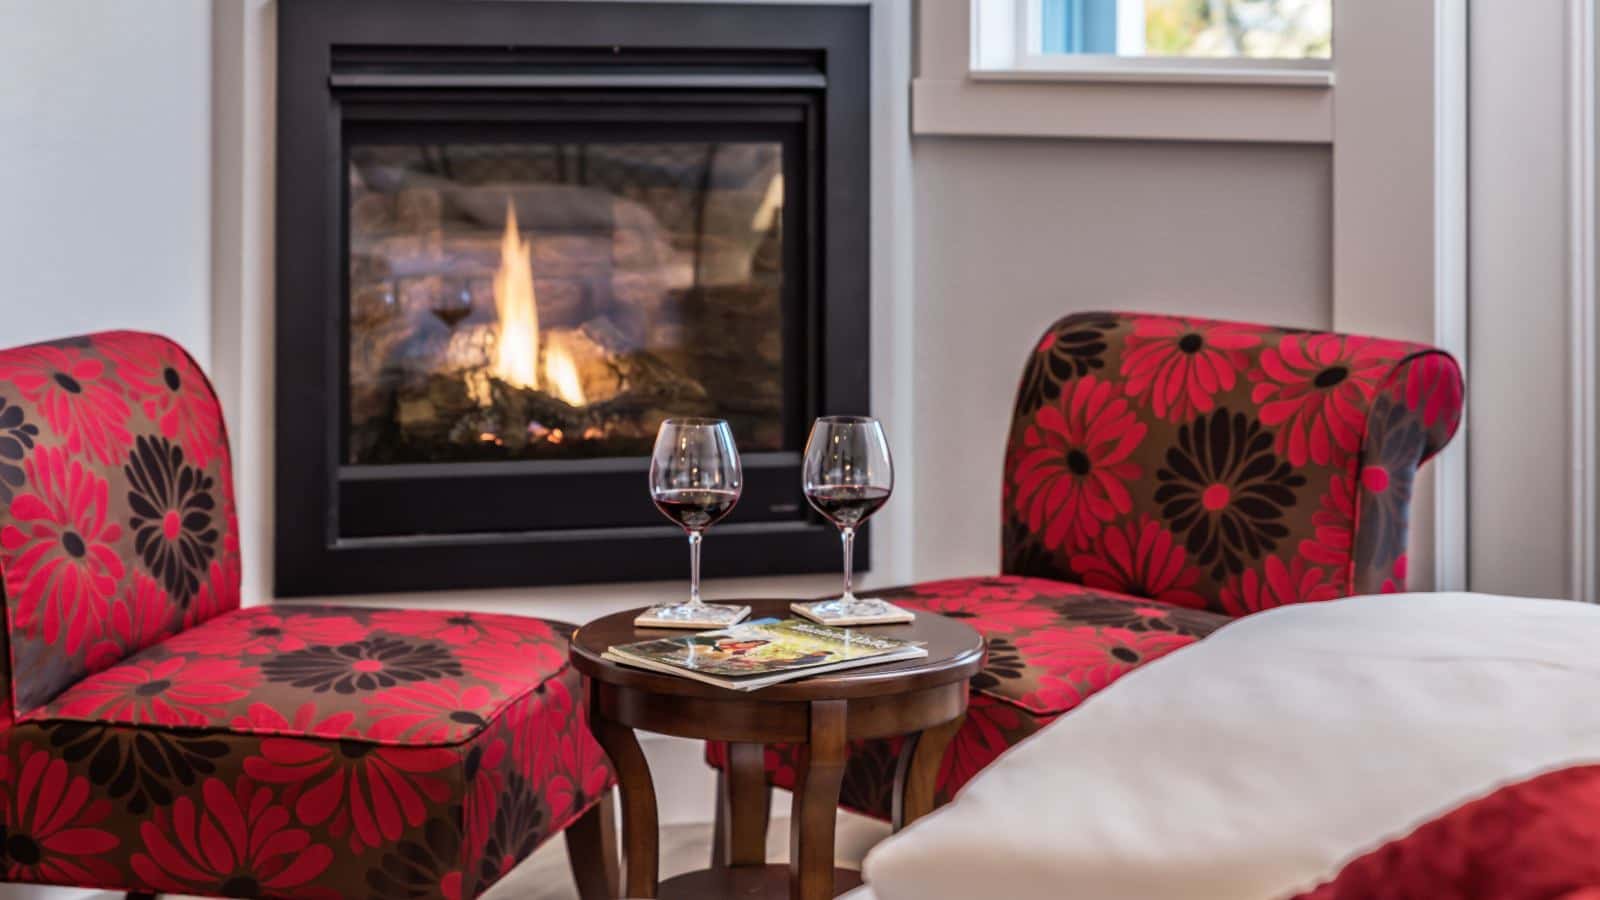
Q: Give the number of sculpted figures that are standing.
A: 0